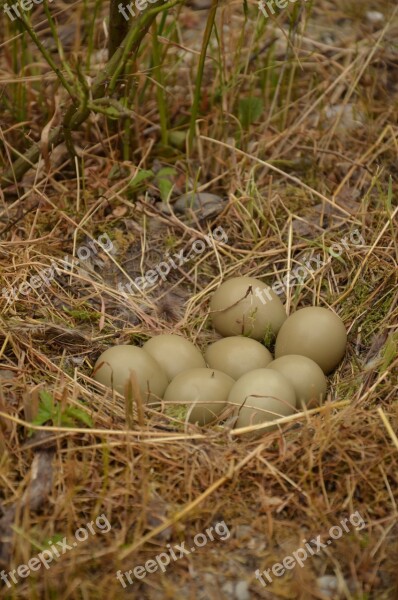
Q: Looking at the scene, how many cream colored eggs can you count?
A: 8